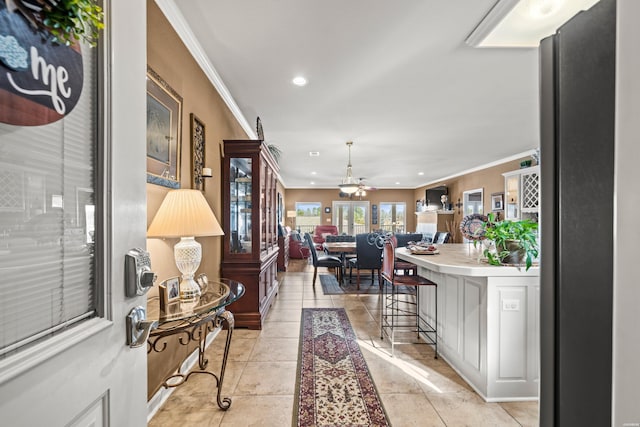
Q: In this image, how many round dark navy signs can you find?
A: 1